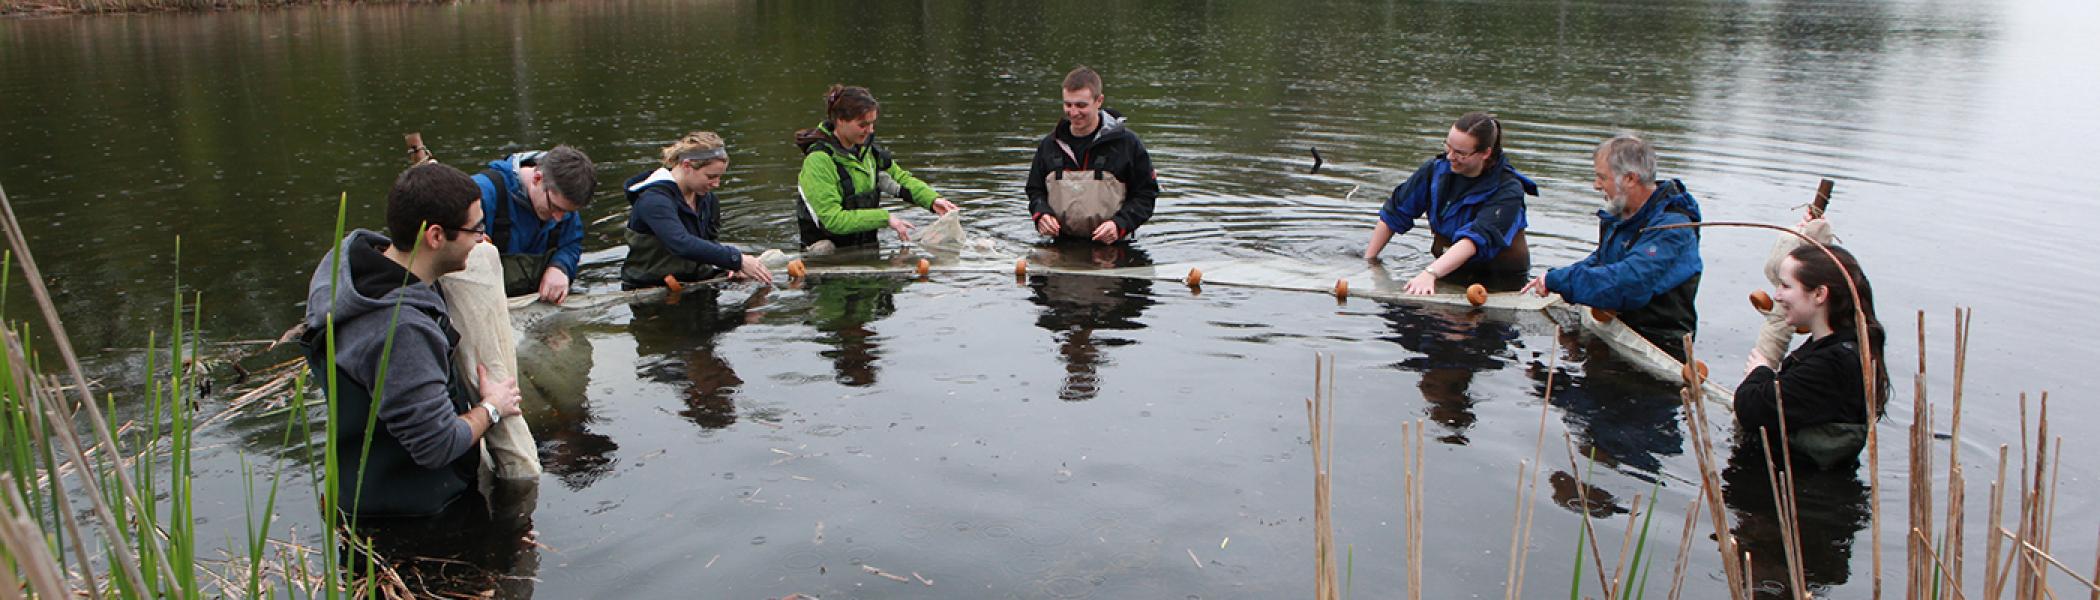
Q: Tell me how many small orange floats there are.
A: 11